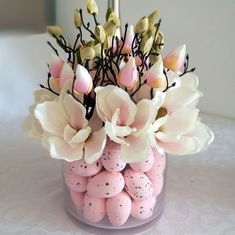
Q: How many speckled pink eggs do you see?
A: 12